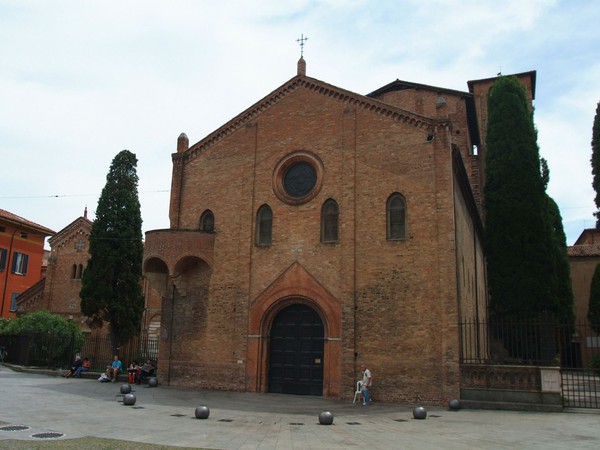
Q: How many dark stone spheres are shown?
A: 7